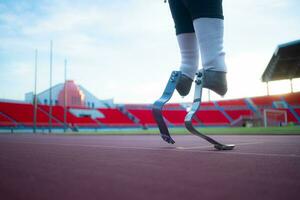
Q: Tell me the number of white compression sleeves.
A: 2